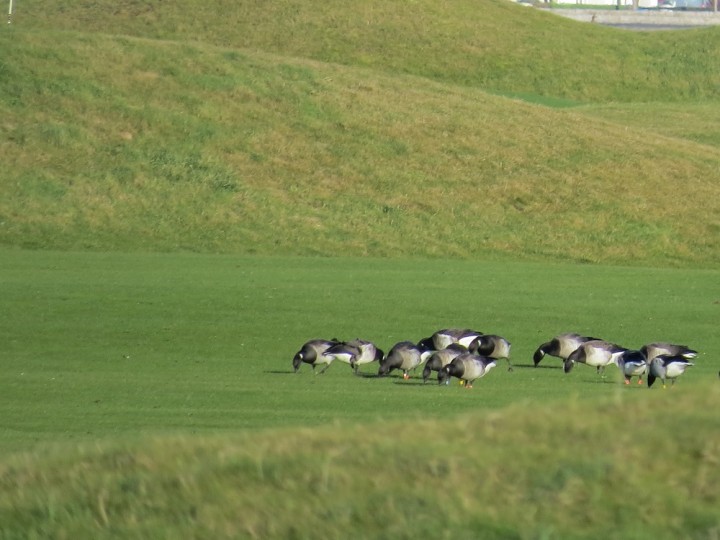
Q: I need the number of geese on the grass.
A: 12